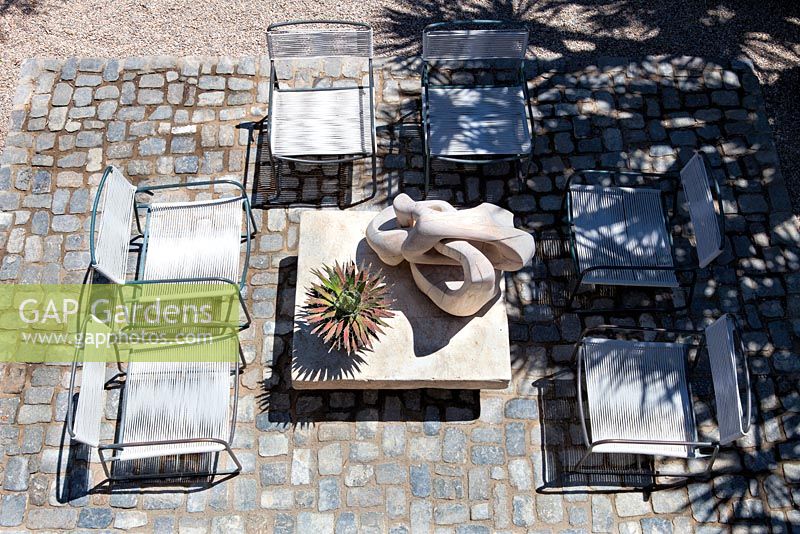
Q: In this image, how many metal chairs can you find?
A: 6